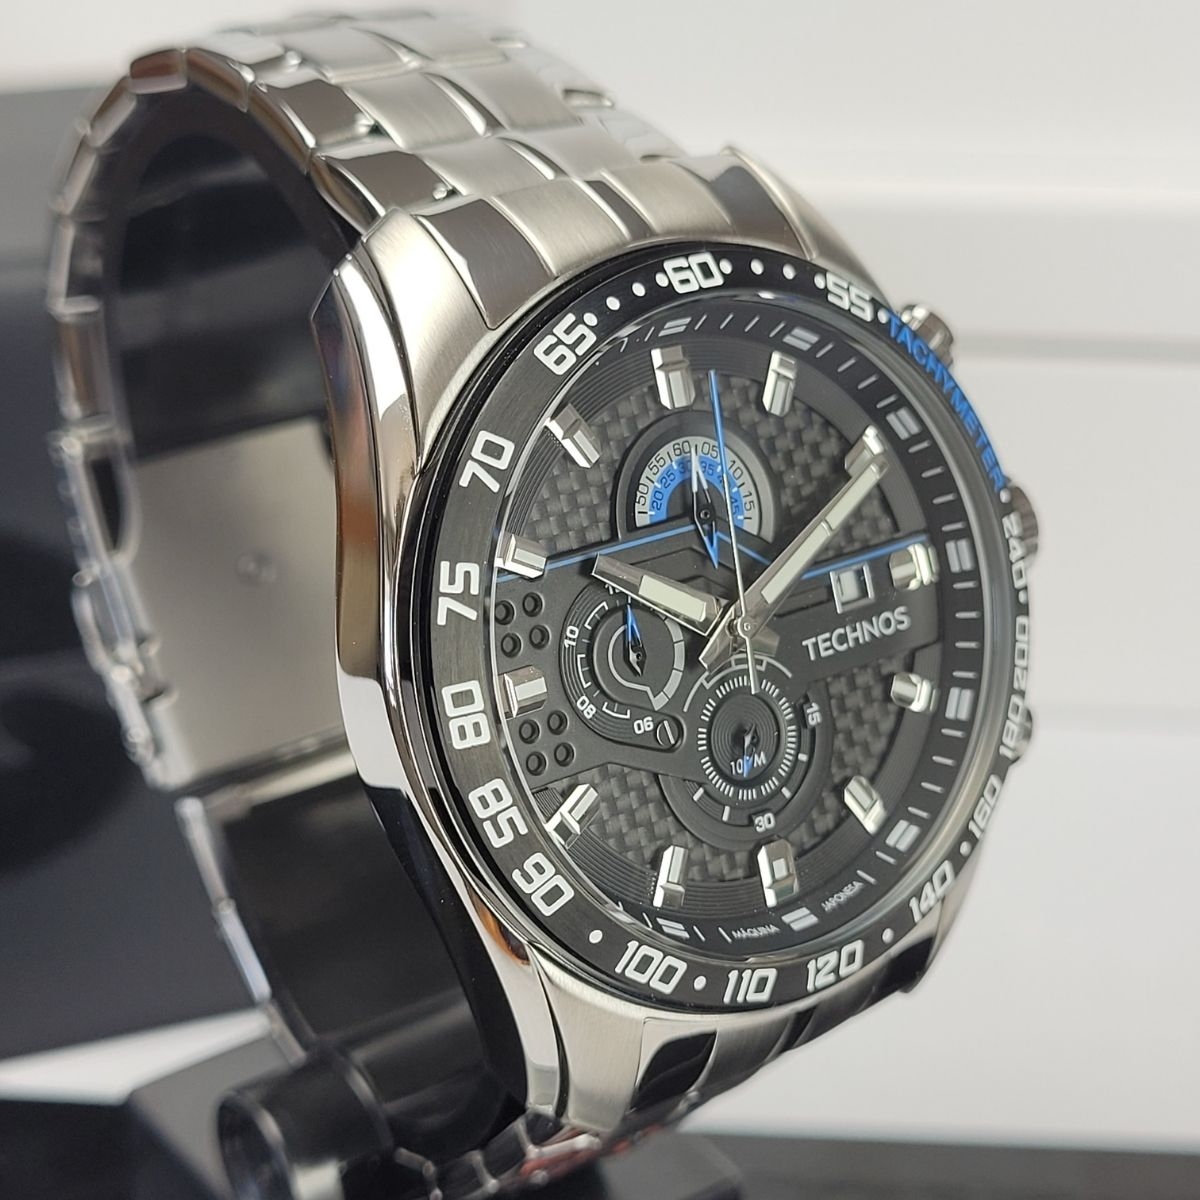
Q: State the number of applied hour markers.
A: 12